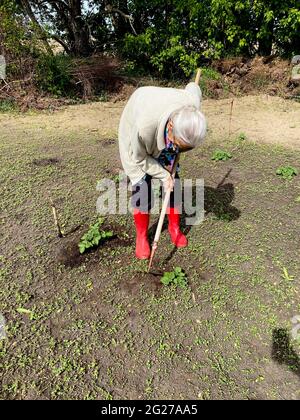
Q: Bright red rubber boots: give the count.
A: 2